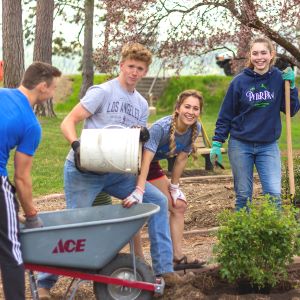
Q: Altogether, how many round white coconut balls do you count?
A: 0